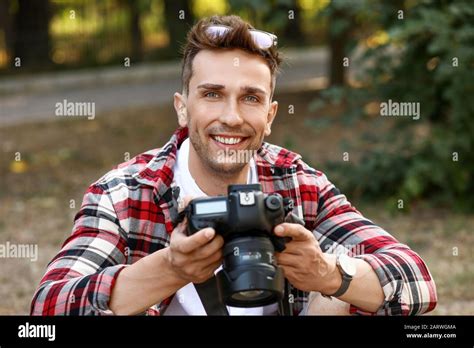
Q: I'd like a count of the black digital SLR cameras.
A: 1